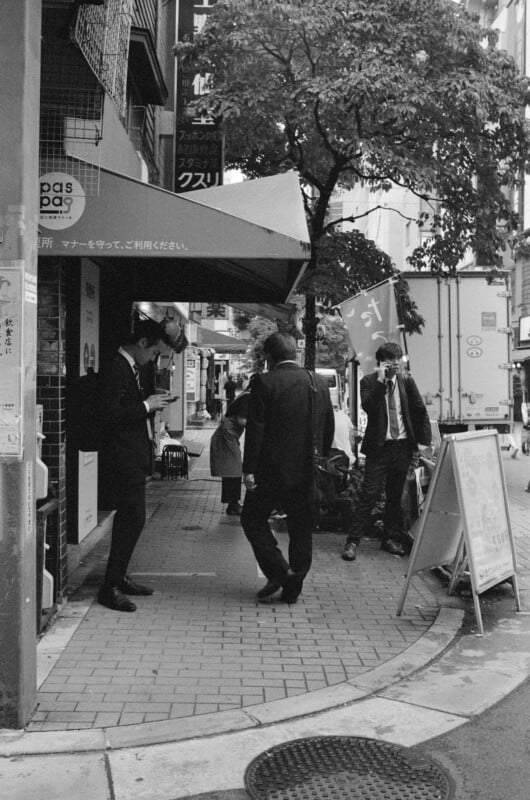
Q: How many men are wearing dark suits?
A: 3